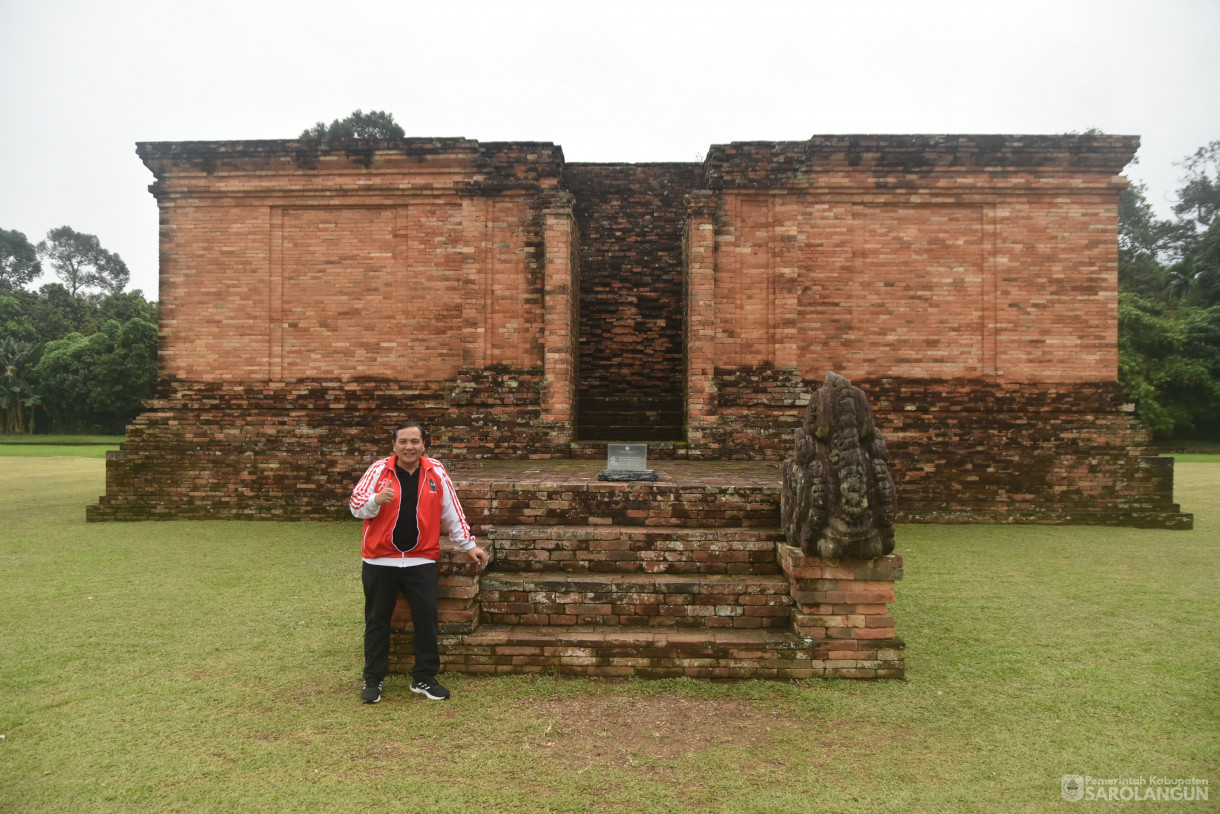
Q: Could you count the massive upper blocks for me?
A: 2